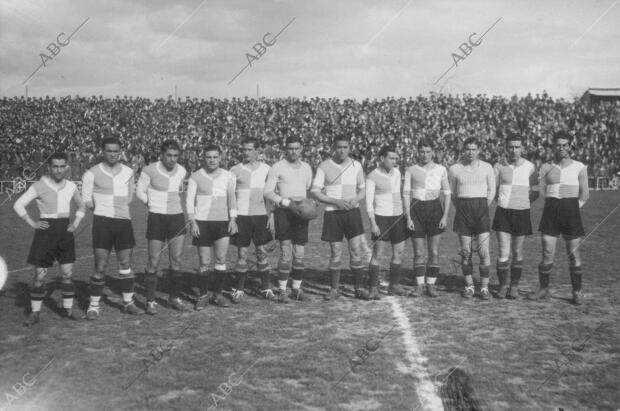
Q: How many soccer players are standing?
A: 12